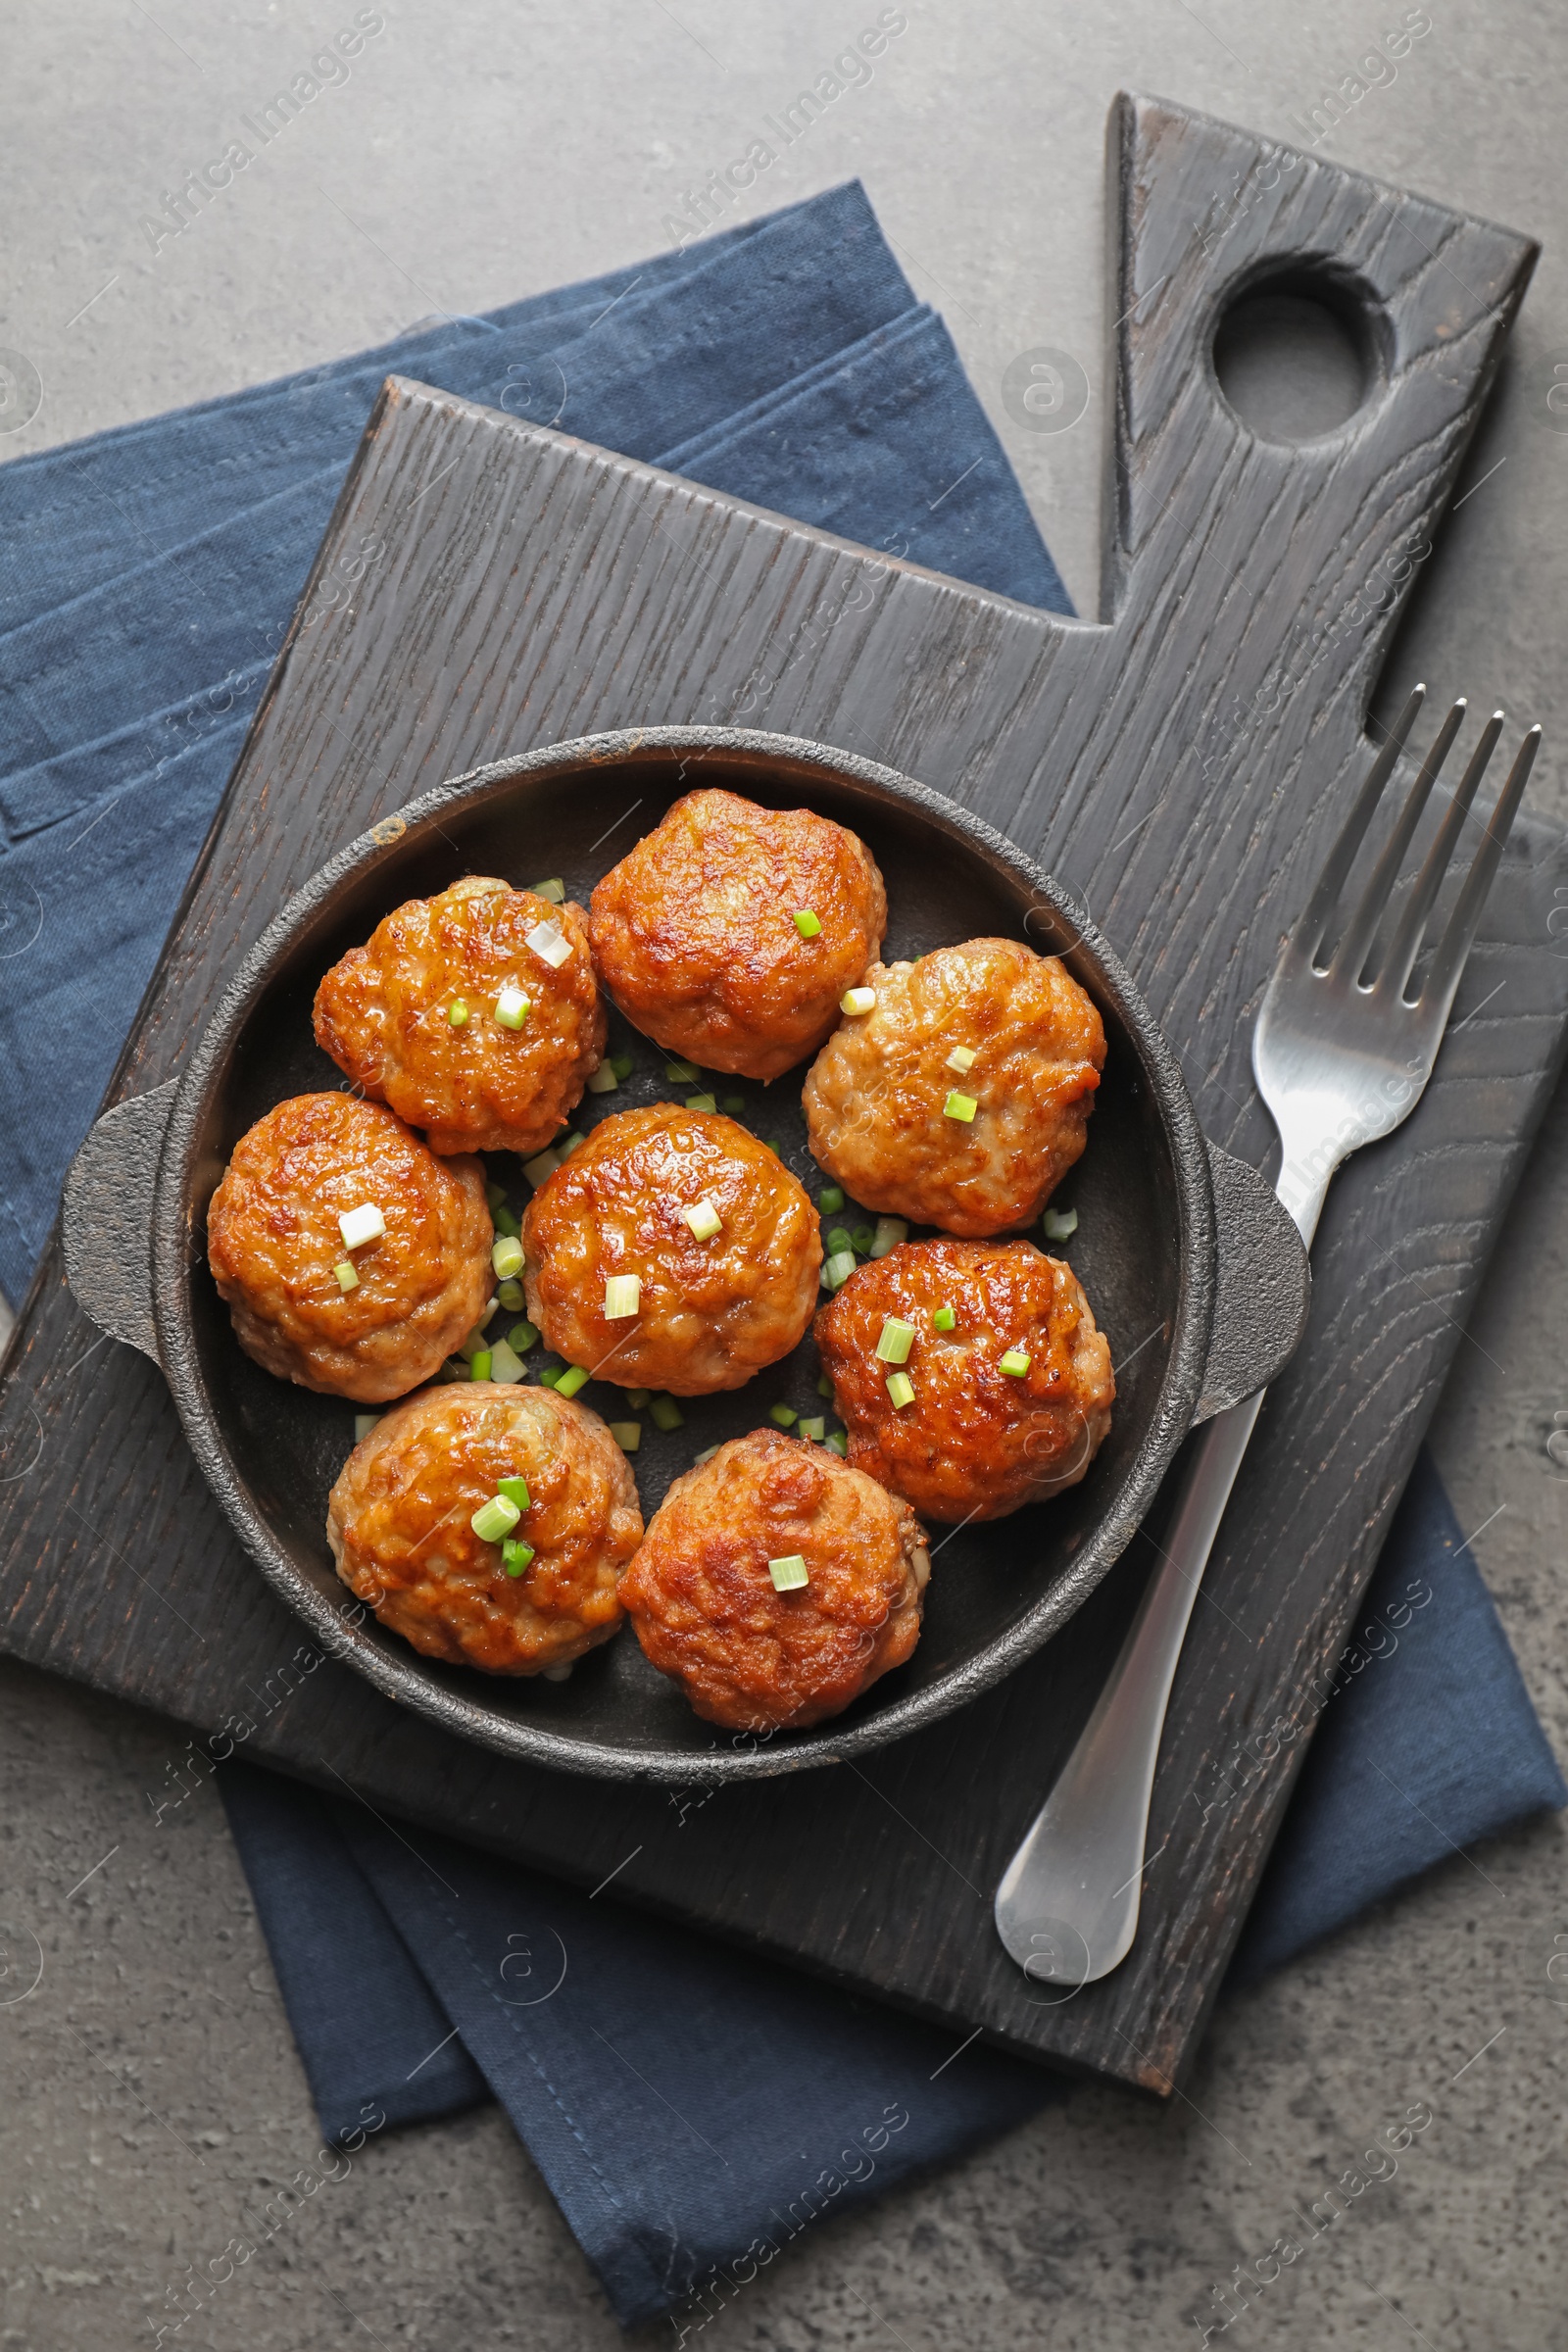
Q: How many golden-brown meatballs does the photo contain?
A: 8